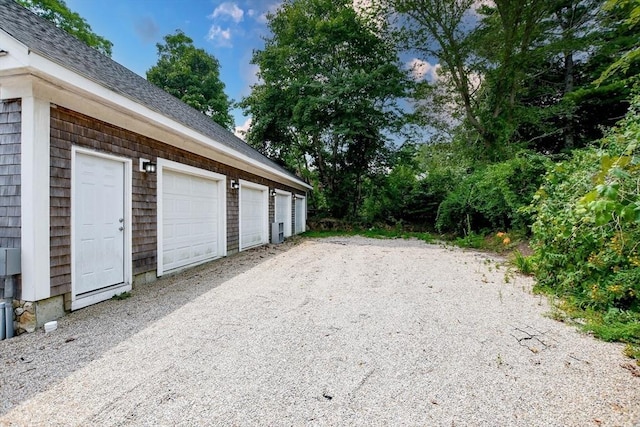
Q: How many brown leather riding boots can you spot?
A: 0